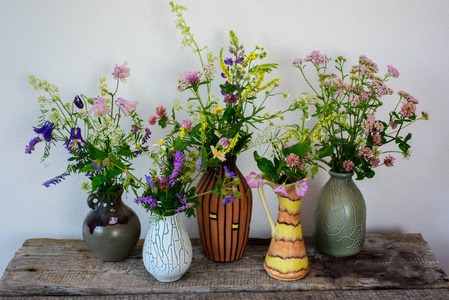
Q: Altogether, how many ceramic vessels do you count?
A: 5